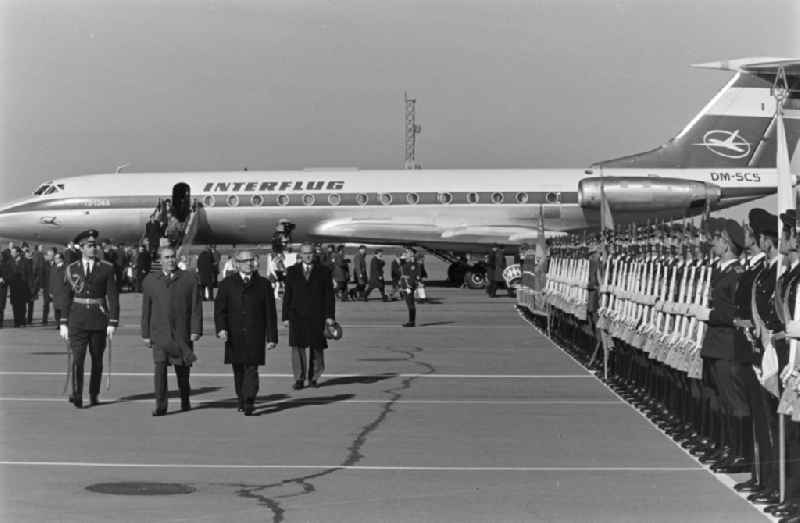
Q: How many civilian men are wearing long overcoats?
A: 3